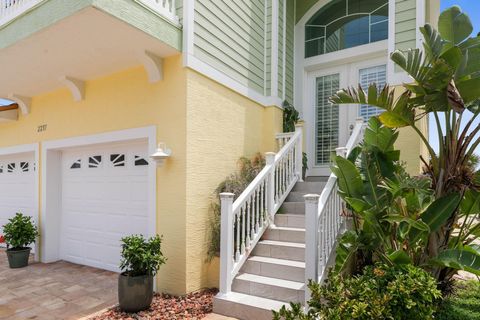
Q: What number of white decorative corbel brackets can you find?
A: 3